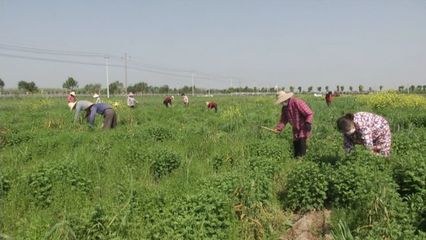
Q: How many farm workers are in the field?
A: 11